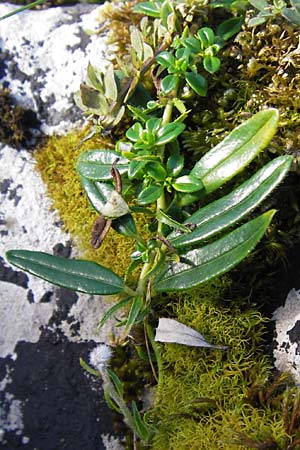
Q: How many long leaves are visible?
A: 4